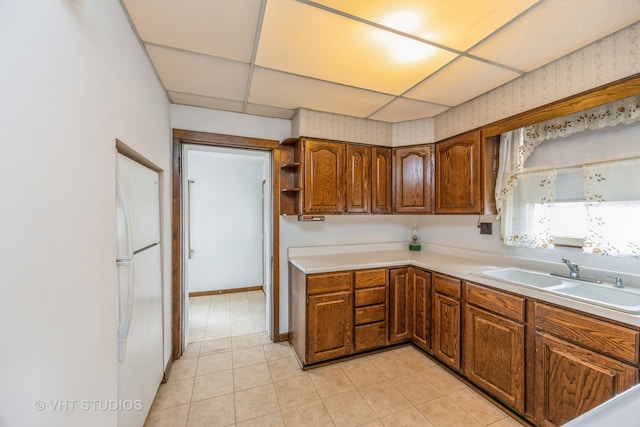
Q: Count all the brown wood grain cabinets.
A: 11